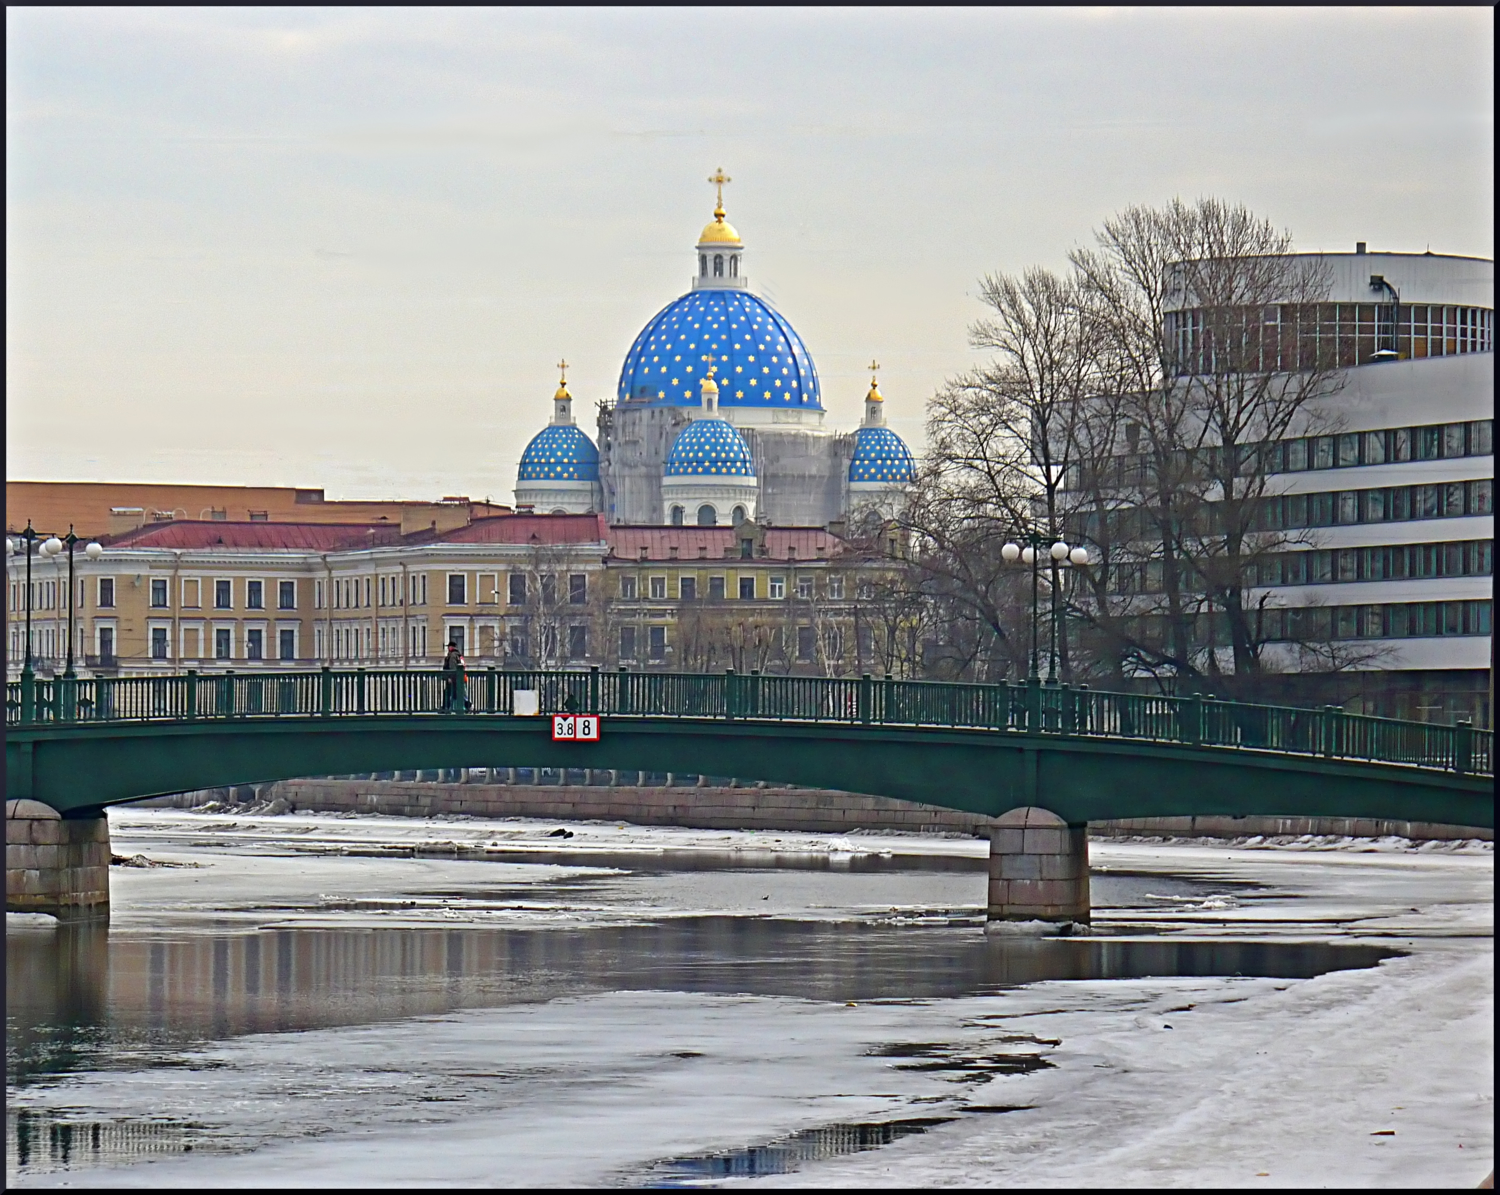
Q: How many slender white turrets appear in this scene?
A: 4